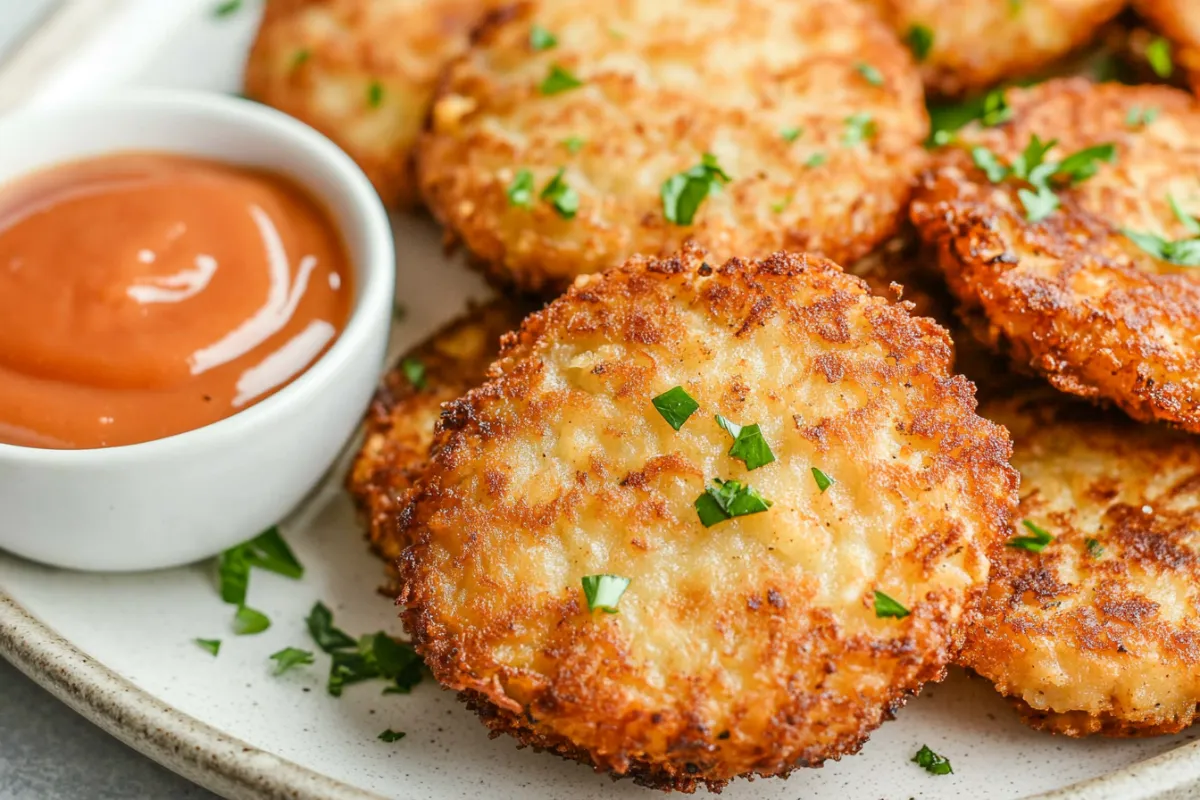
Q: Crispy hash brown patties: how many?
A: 8